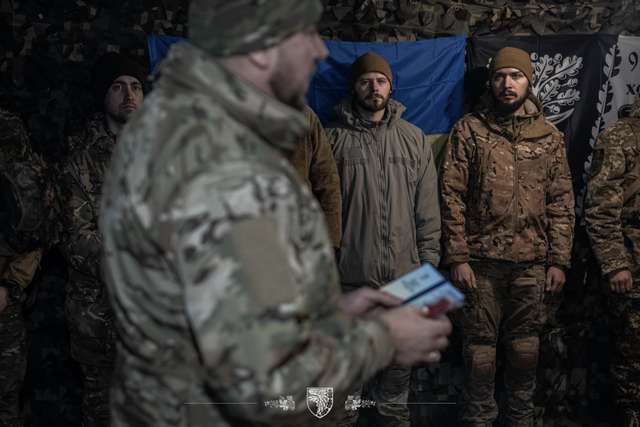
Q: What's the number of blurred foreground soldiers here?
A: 1